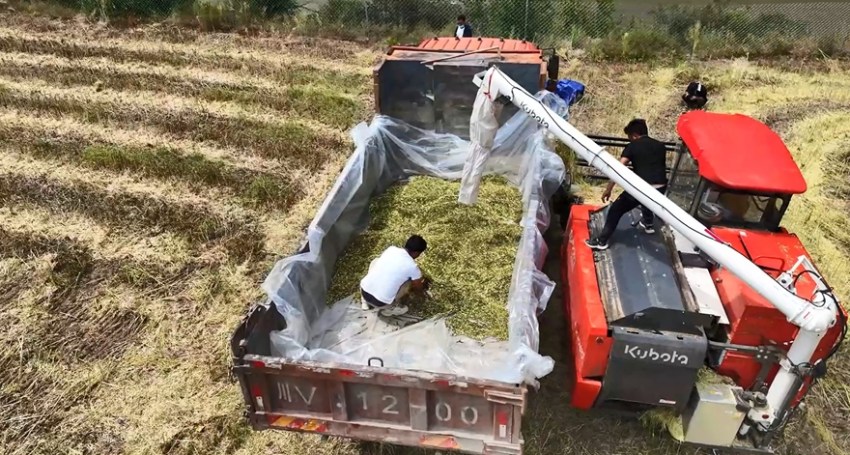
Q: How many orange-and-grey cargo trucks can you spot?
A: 1